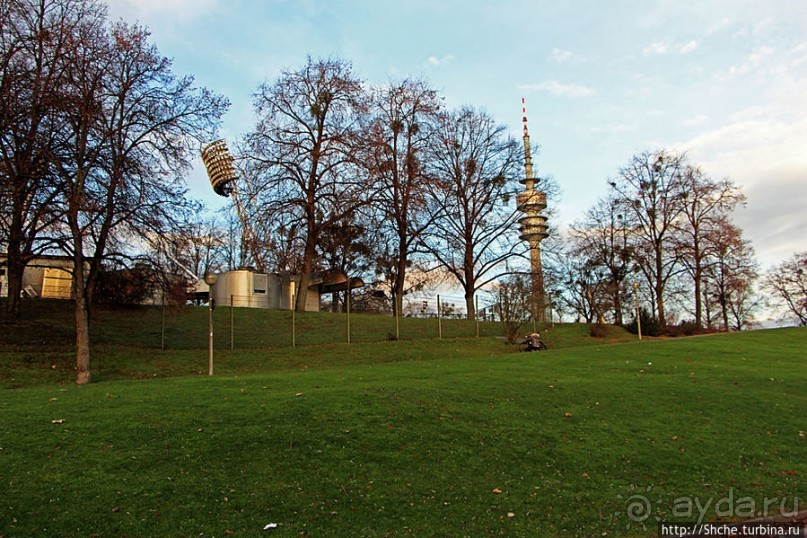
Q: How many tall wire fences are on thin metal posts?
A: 1